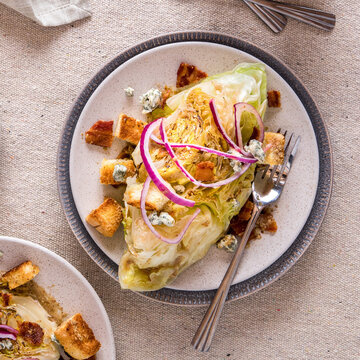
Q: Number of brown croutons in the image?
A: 7